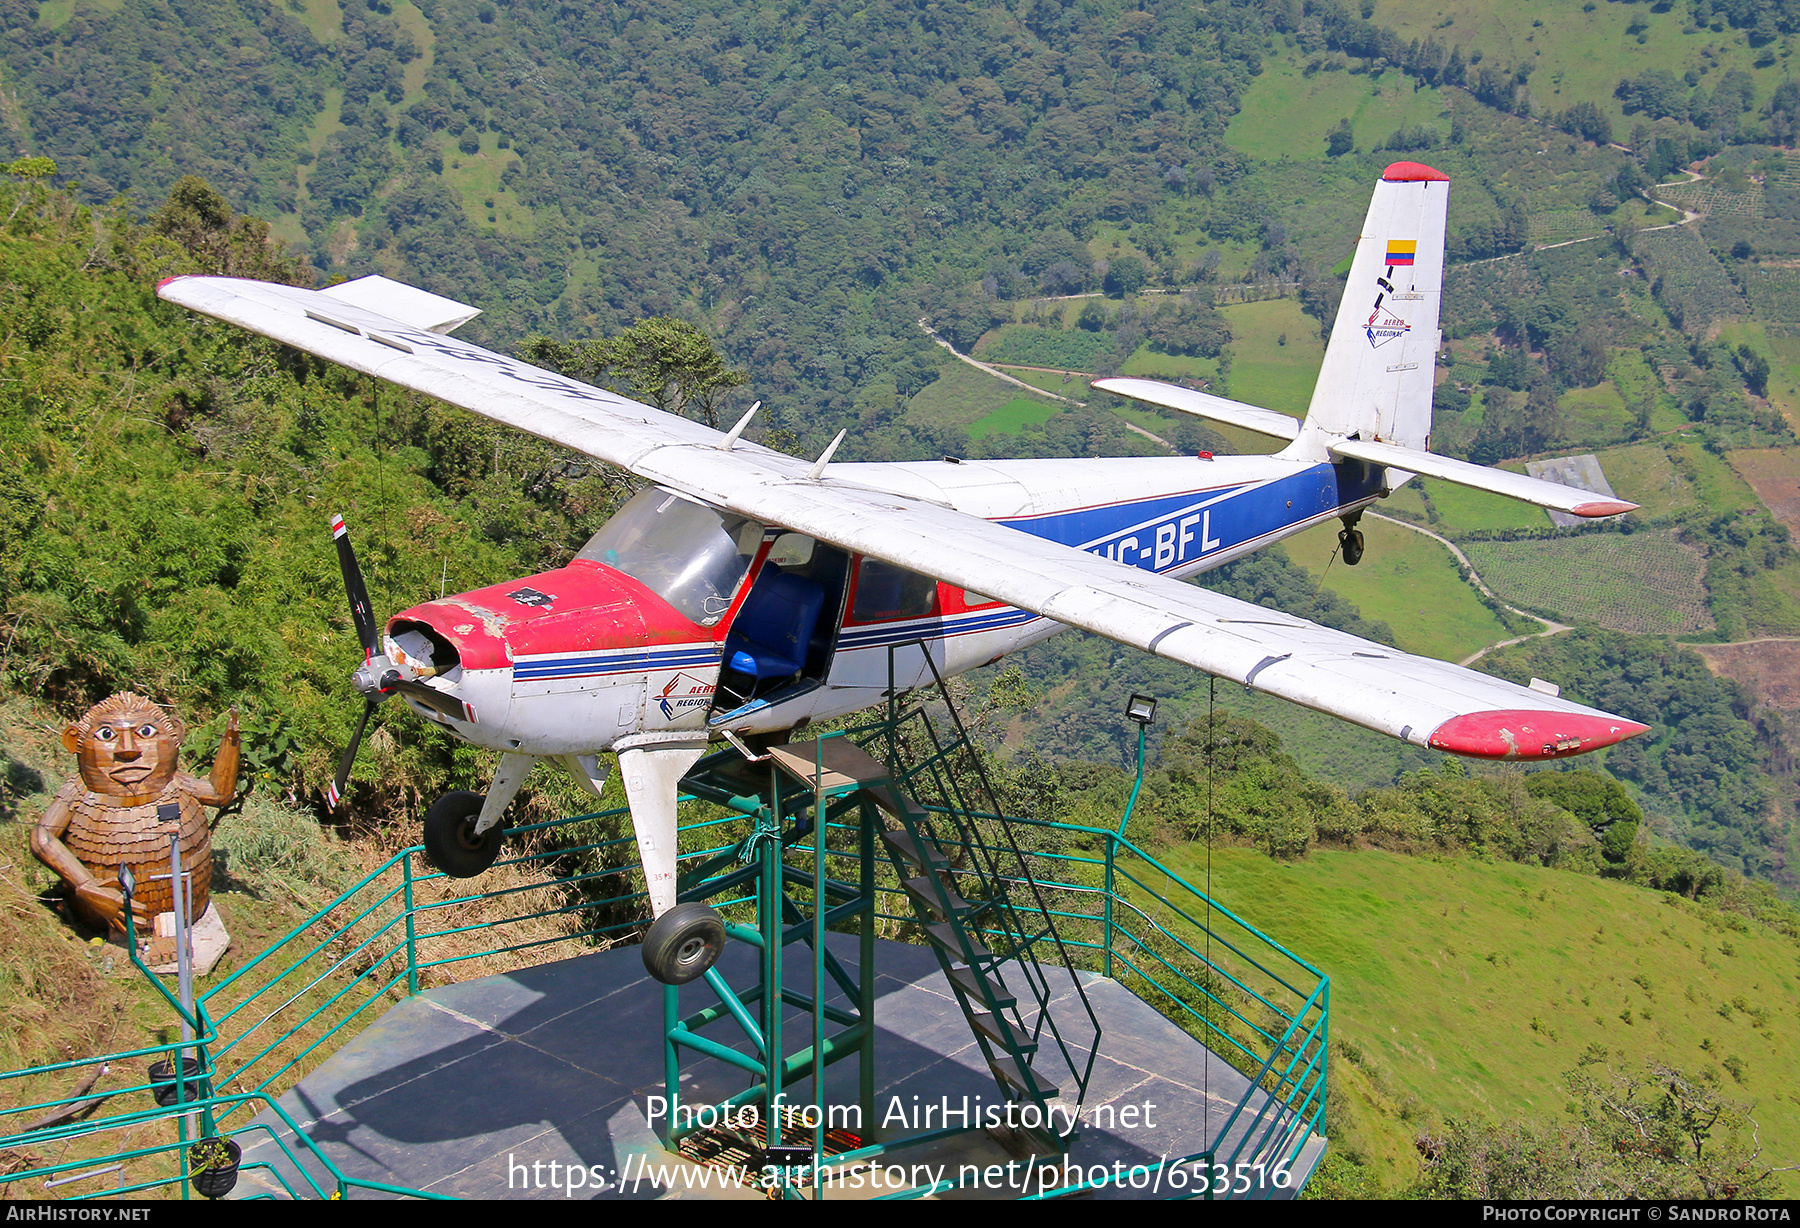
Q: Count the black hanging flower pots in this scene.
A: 2